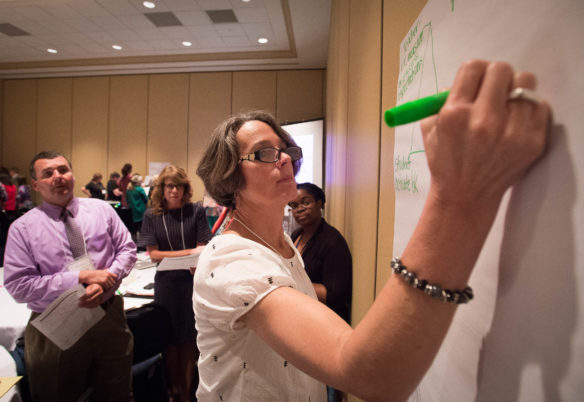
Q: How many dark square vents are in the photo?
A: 3